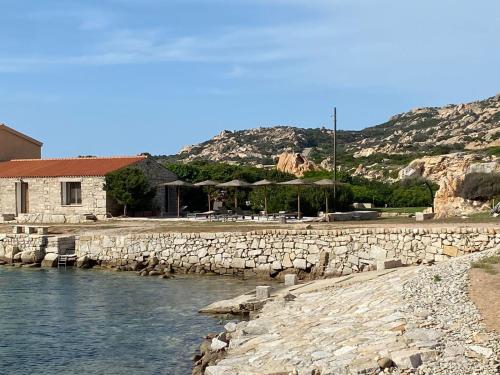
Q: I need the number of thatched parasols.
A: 6